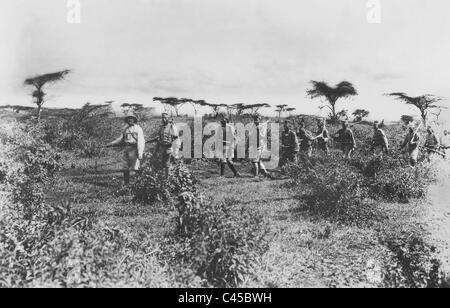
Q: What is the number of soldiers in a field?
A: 11